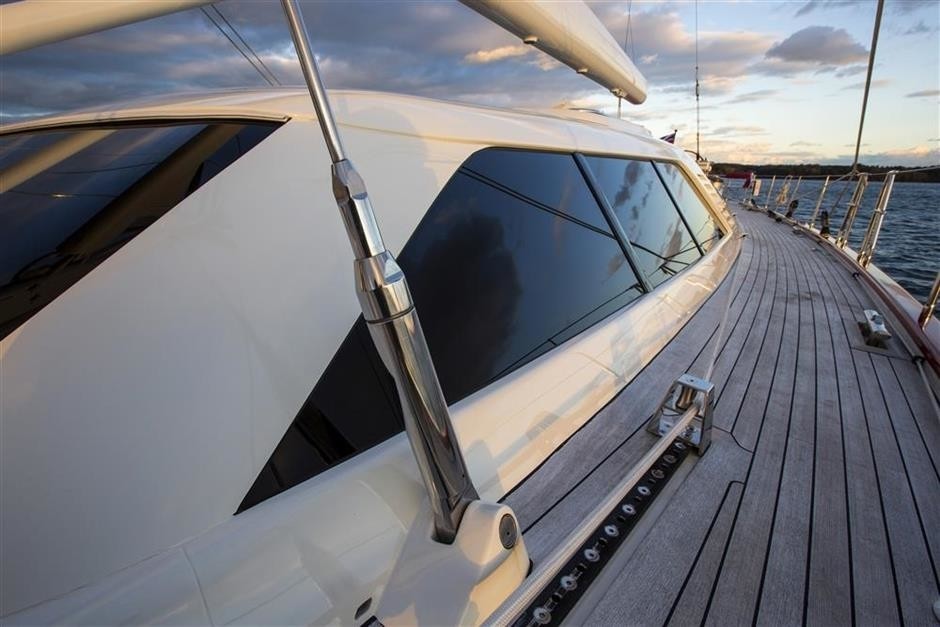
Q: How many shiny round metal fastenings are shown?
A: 9